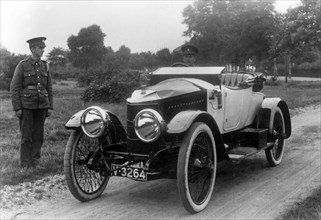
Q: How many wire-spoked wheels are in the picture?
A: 3